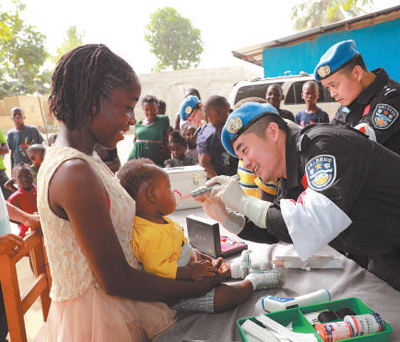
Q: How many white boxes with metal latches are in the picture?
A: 1